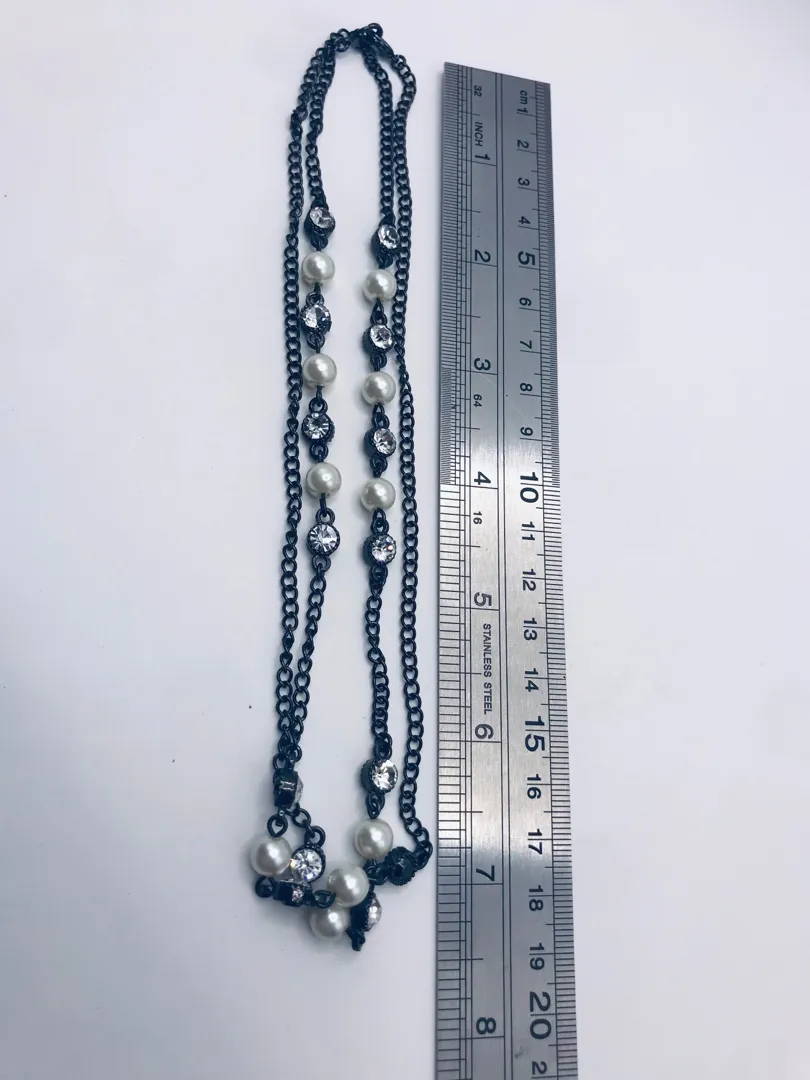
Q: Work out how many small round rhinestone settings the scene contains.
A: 14